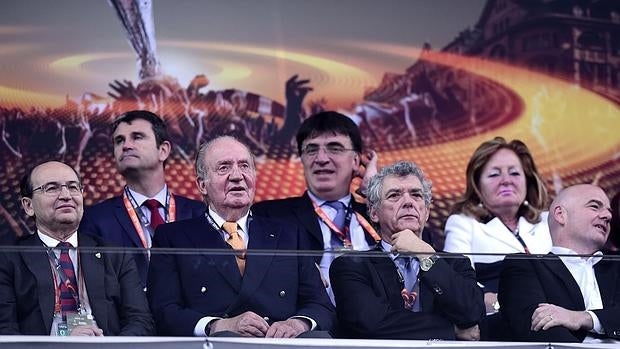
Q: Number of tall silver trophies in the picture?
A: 1